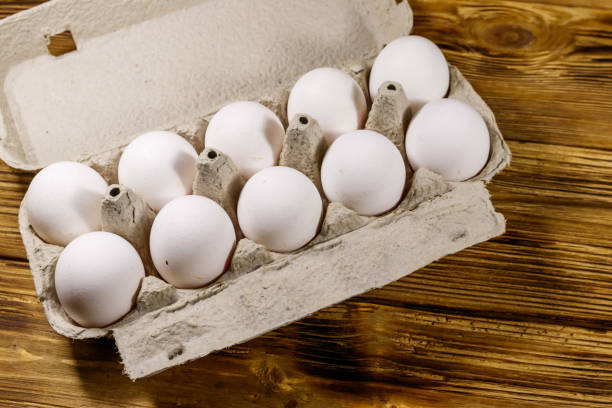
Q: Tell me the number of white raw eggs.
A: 10